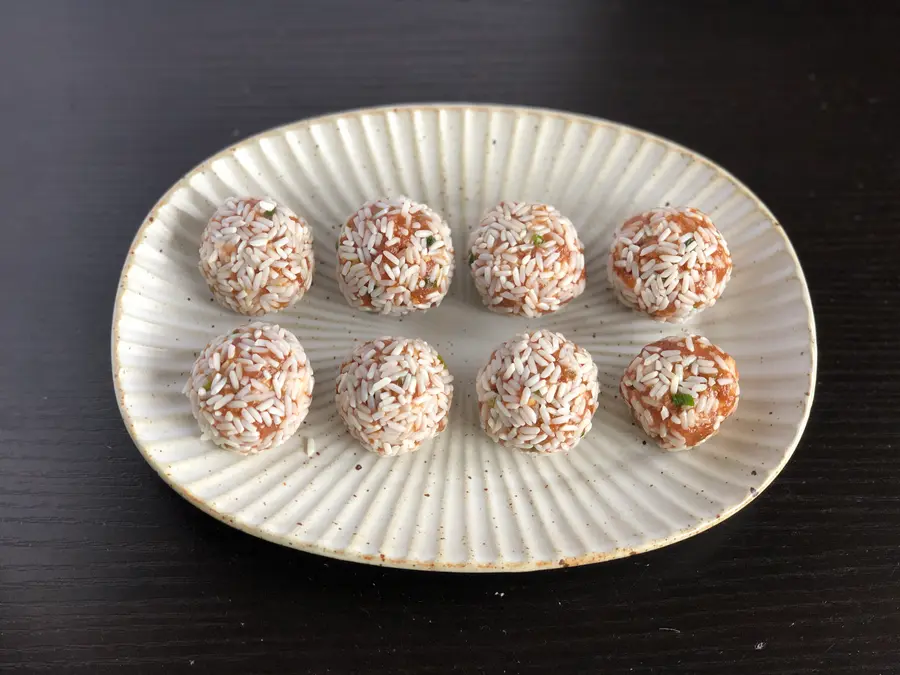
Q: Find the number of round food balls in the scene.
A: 8